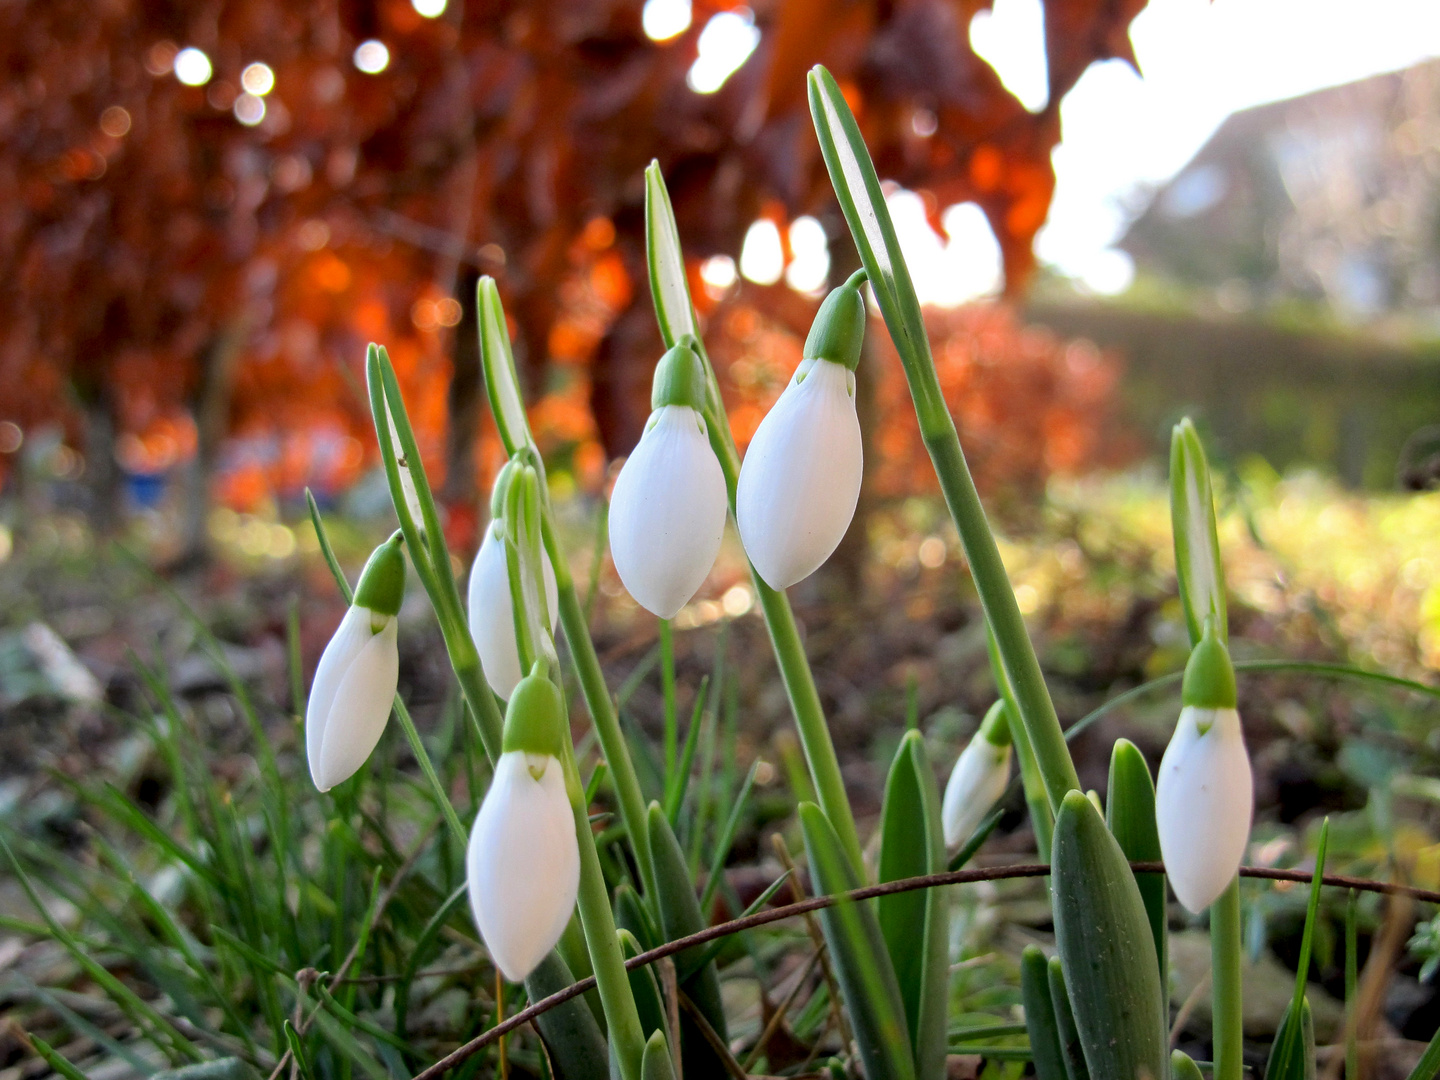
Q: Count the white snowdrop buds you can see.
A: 7